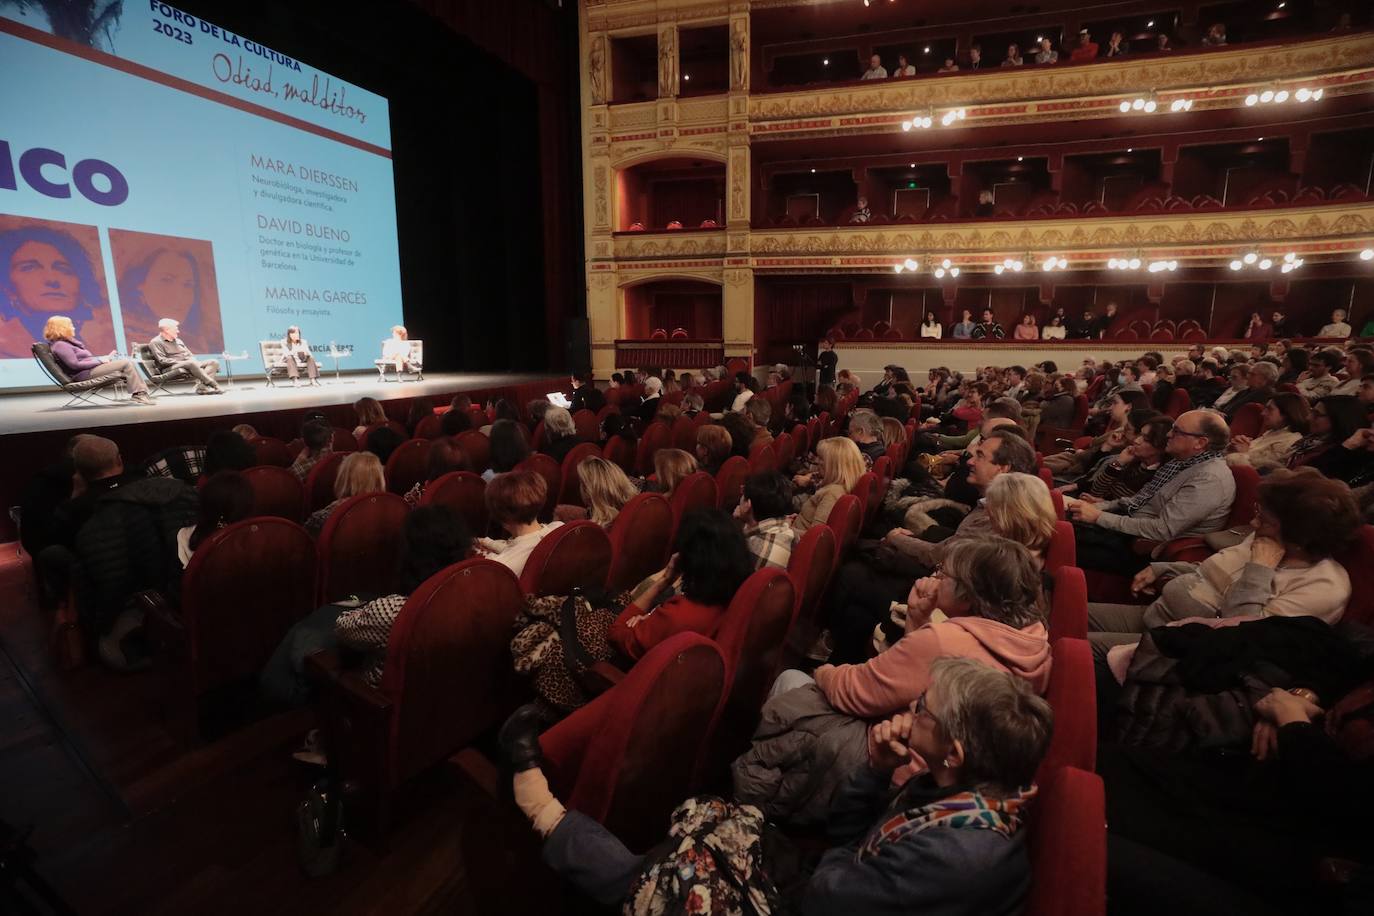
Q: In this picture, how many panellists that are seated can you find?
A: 4